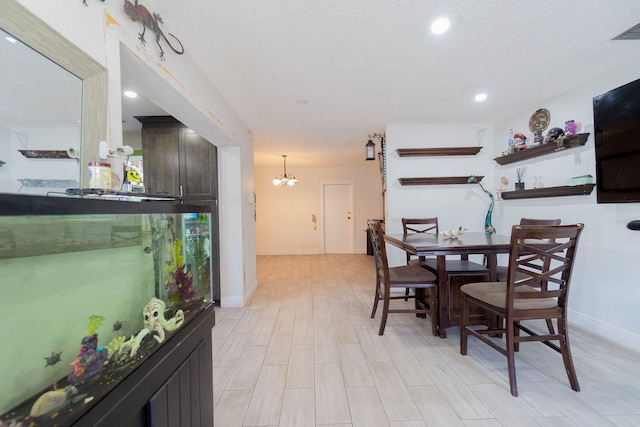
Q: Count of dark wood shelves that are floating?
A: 4